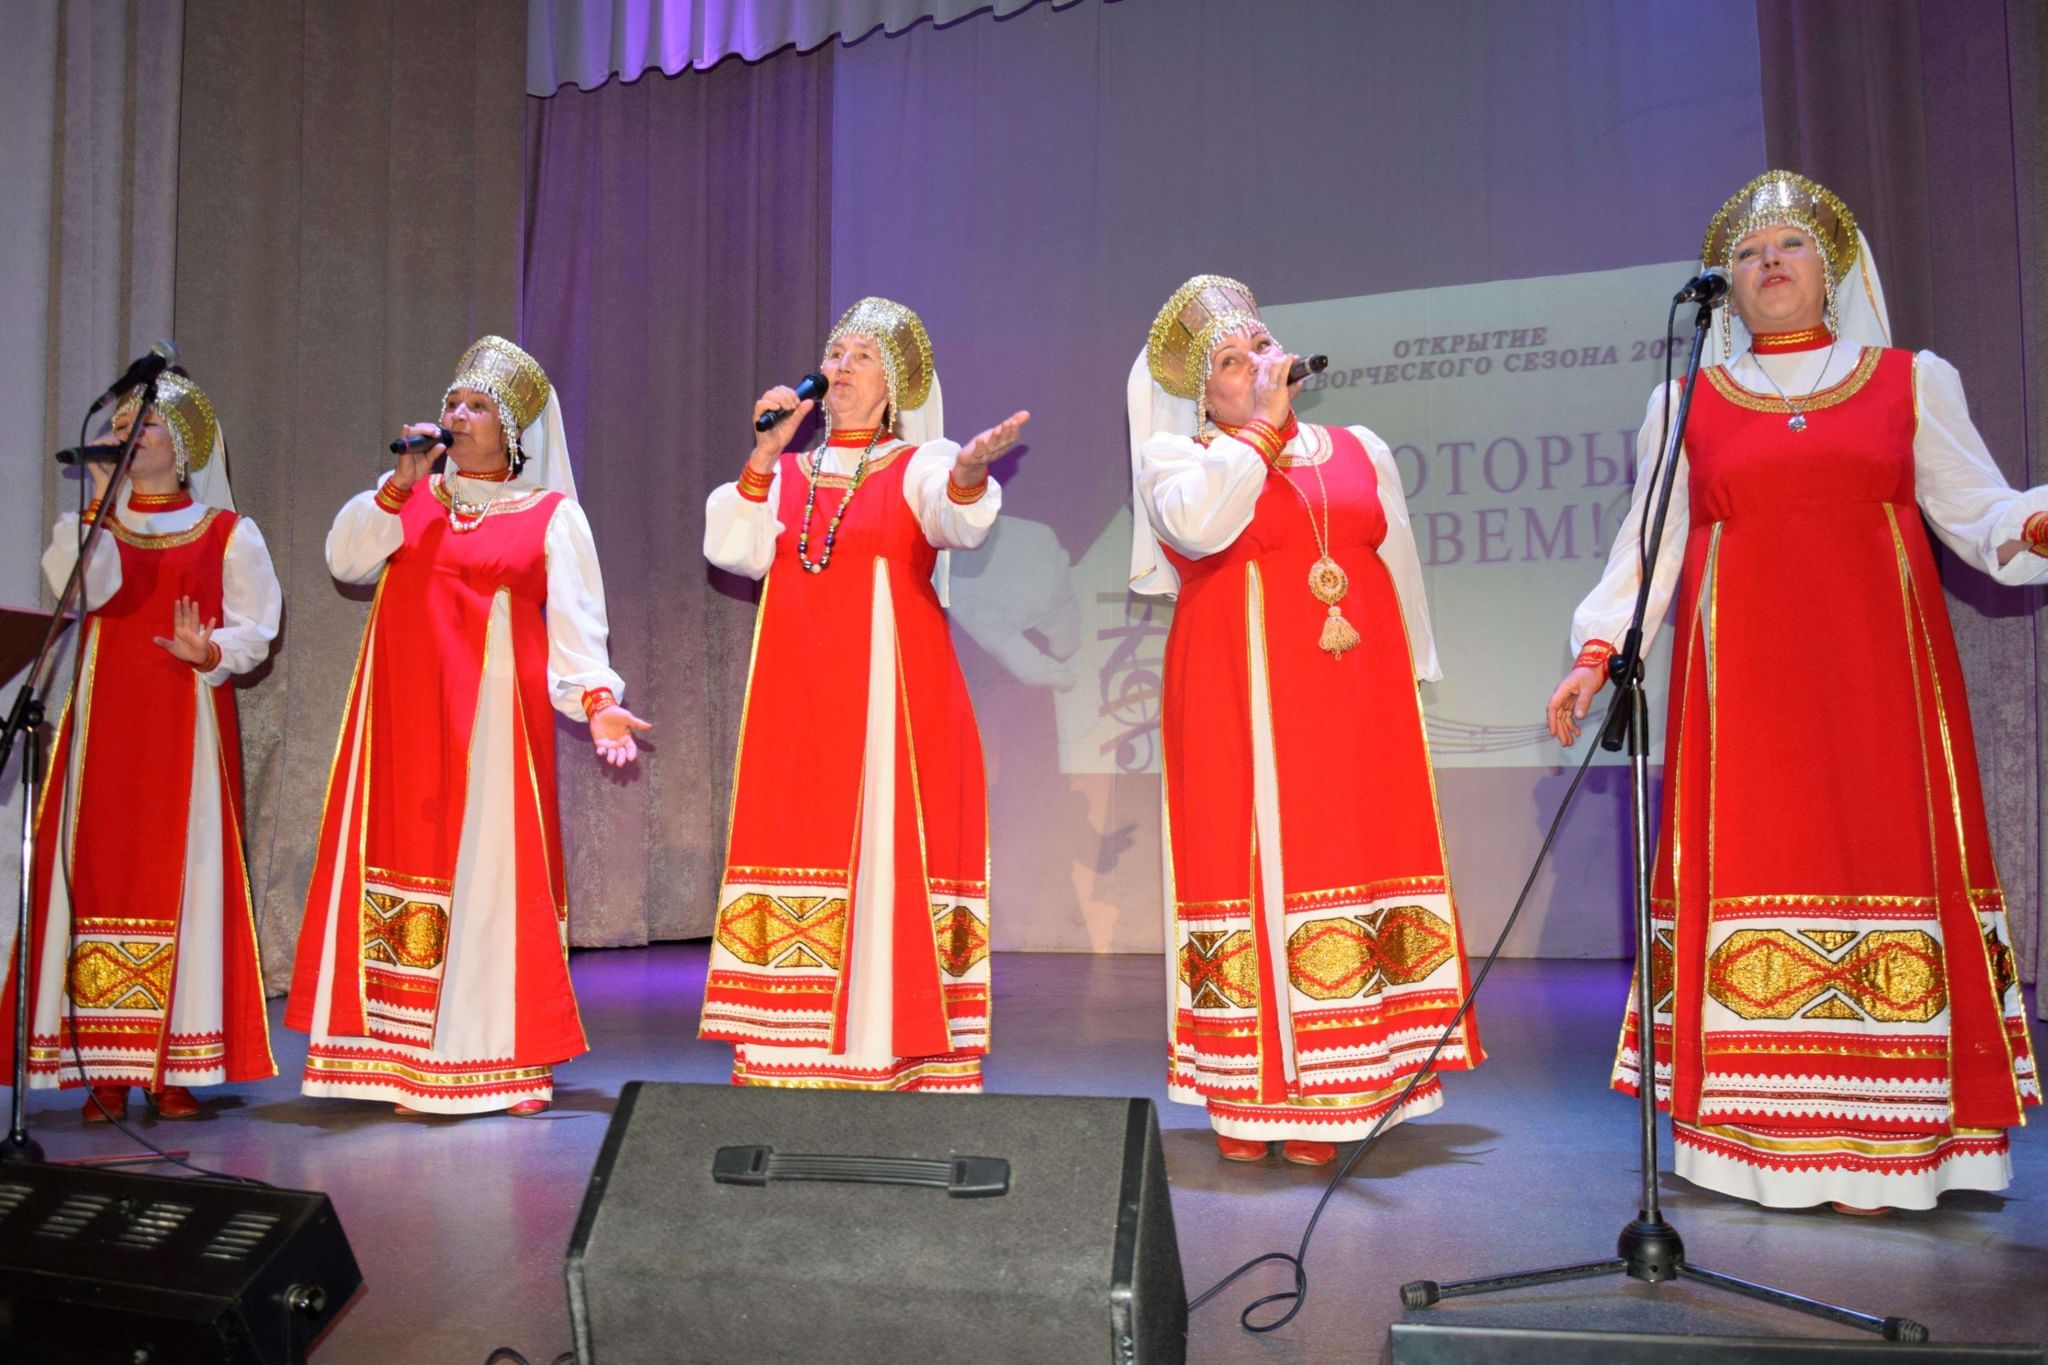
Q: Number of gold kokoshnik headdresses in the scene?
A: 5